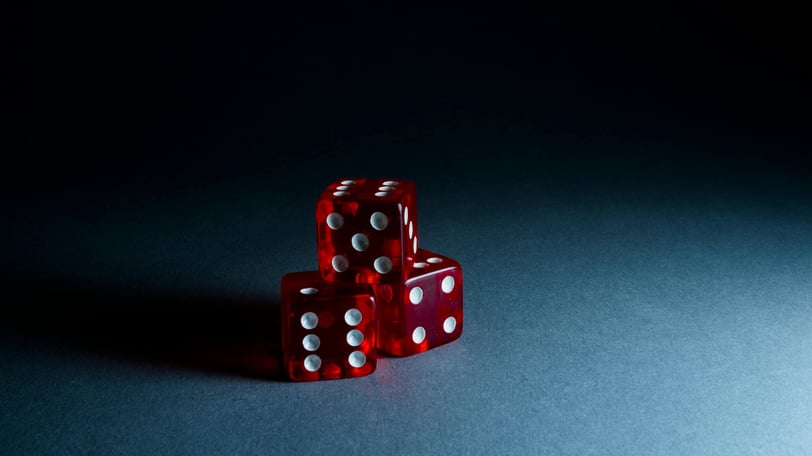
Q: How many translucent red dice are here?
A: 3